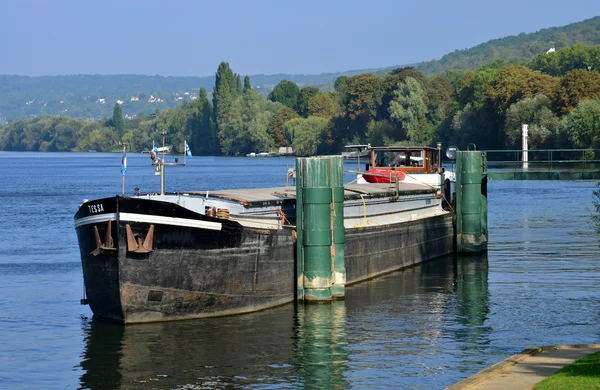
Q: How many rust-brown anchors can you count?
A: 2